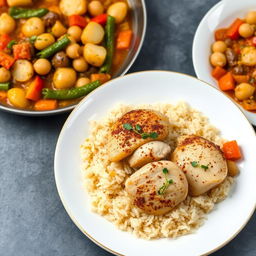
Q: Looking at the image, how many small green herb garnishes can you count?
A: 3